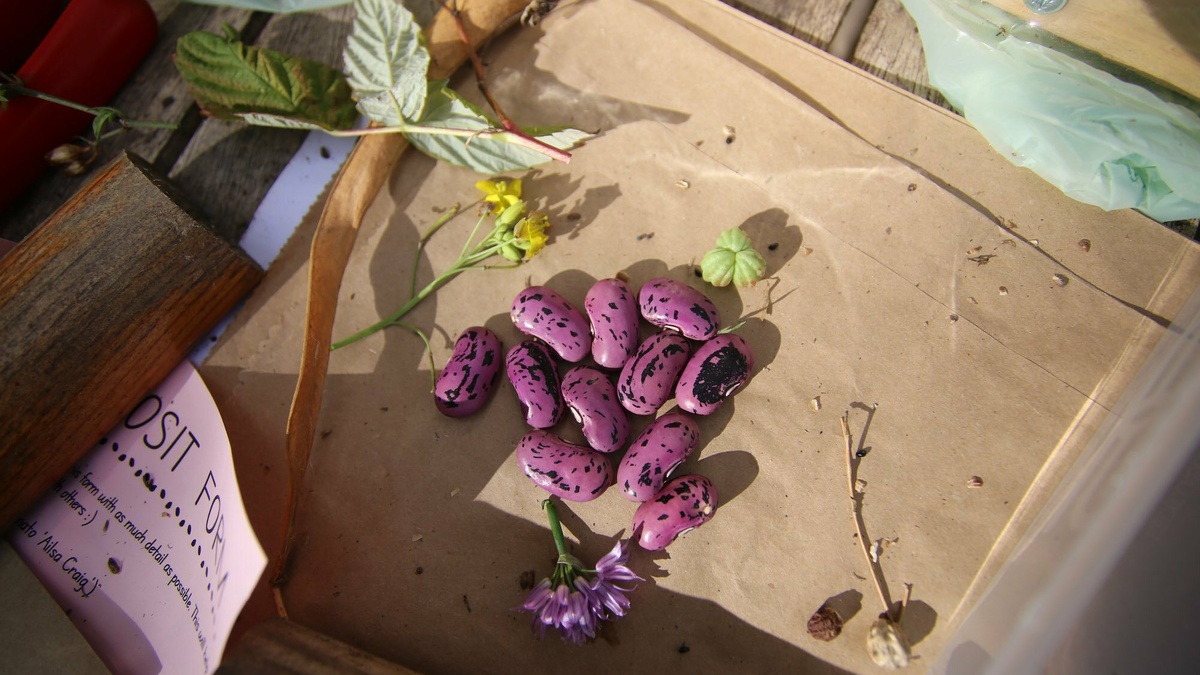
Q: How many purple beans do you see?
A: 11